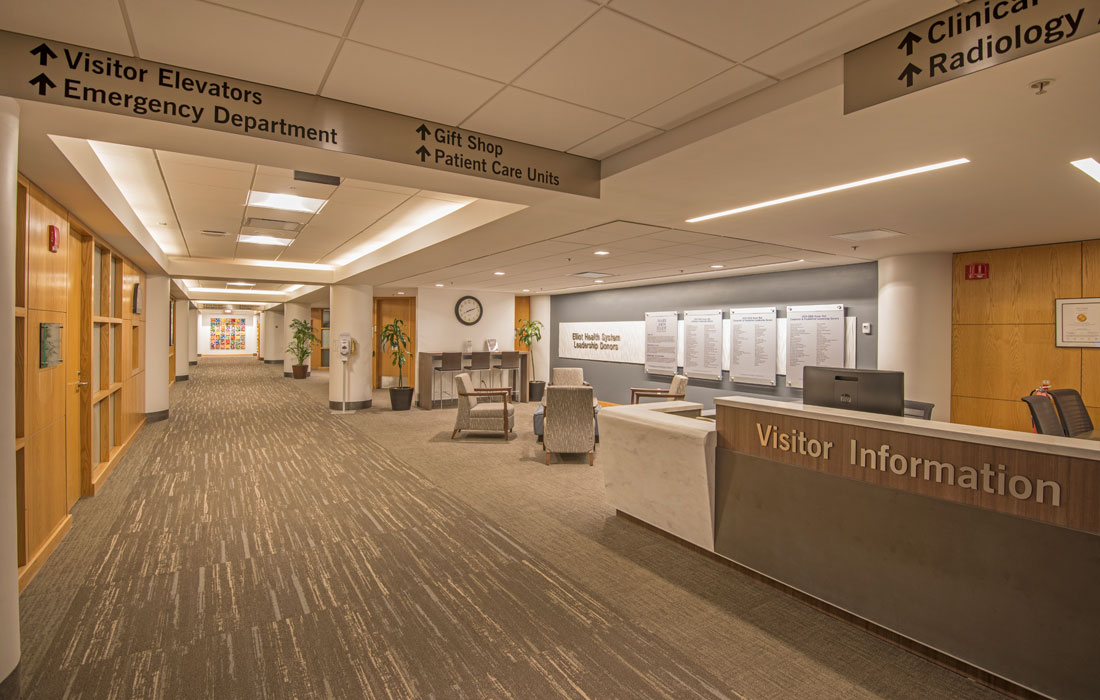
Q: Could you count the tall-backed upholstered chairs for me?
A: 4